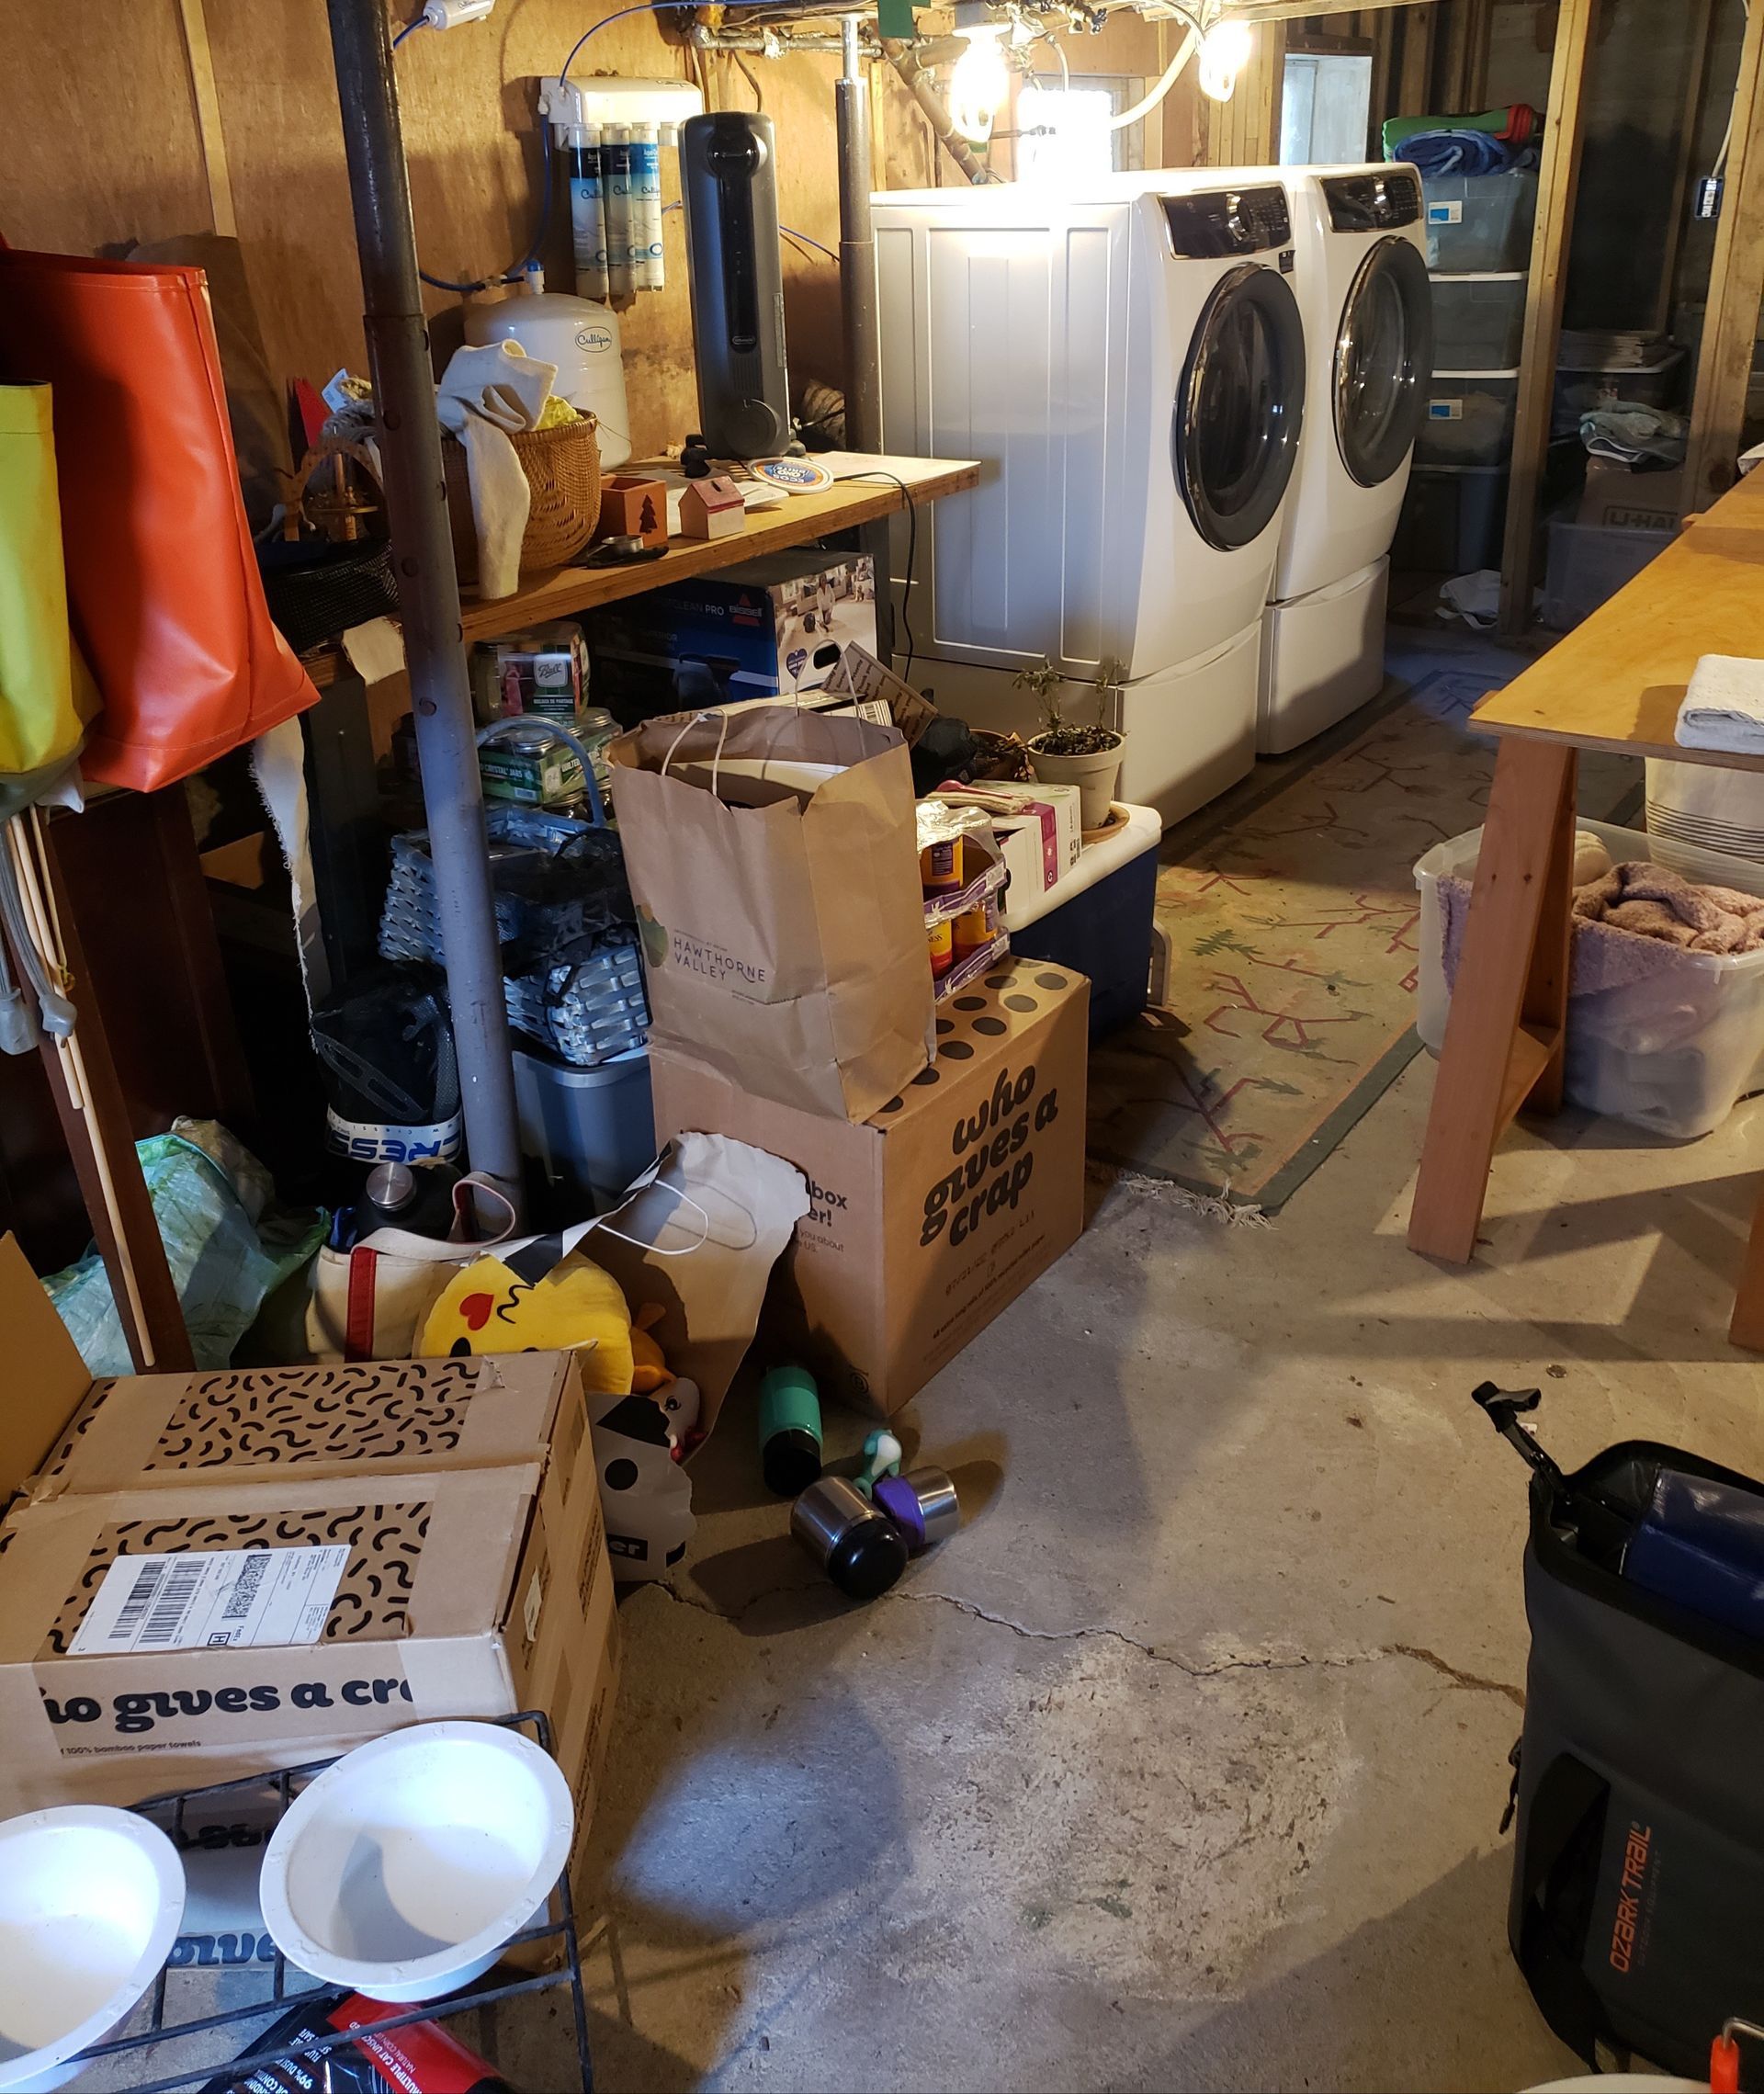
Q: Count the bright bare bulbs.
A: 2